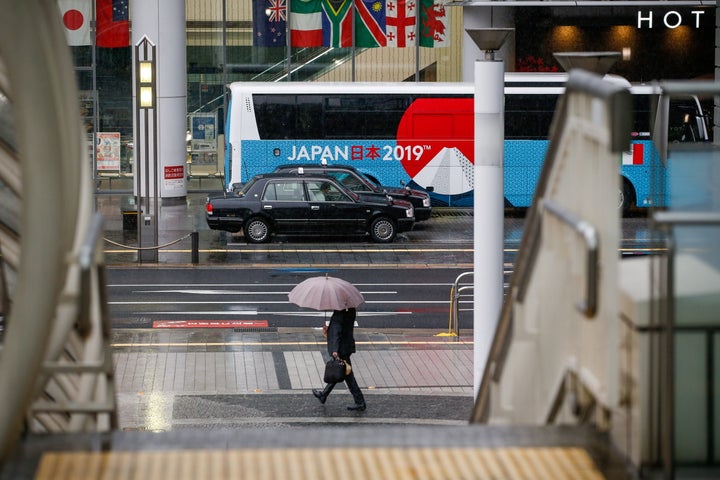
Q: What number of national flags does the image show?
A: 8